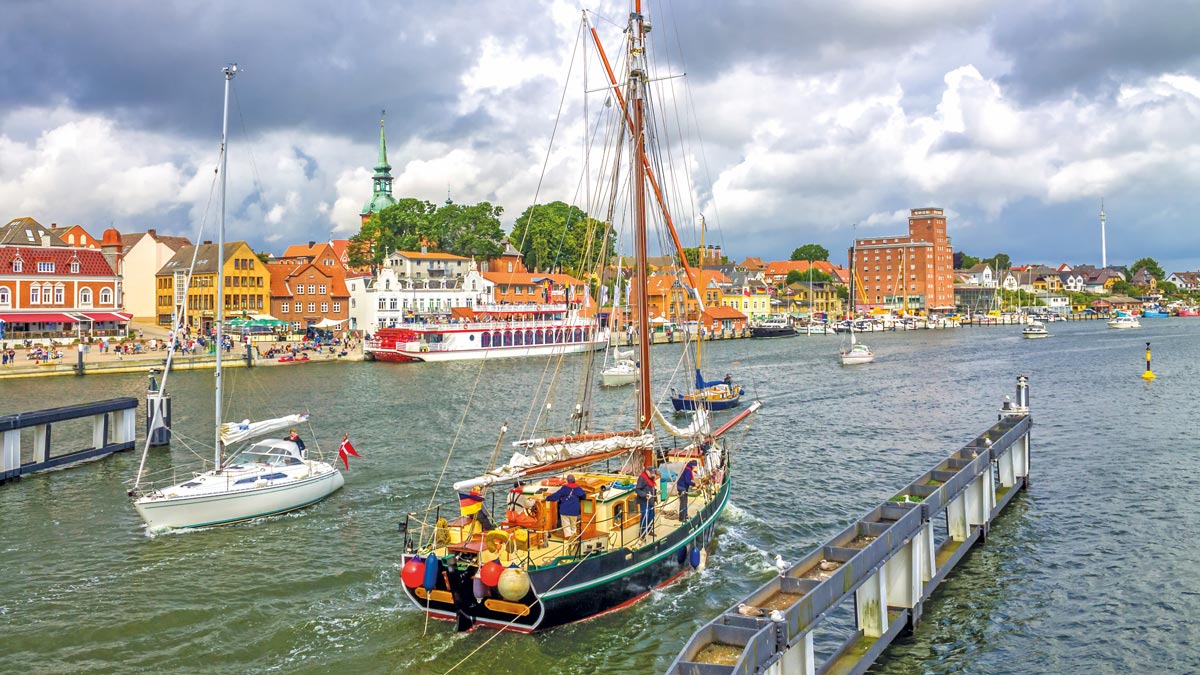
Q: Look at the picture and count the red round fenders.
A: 2